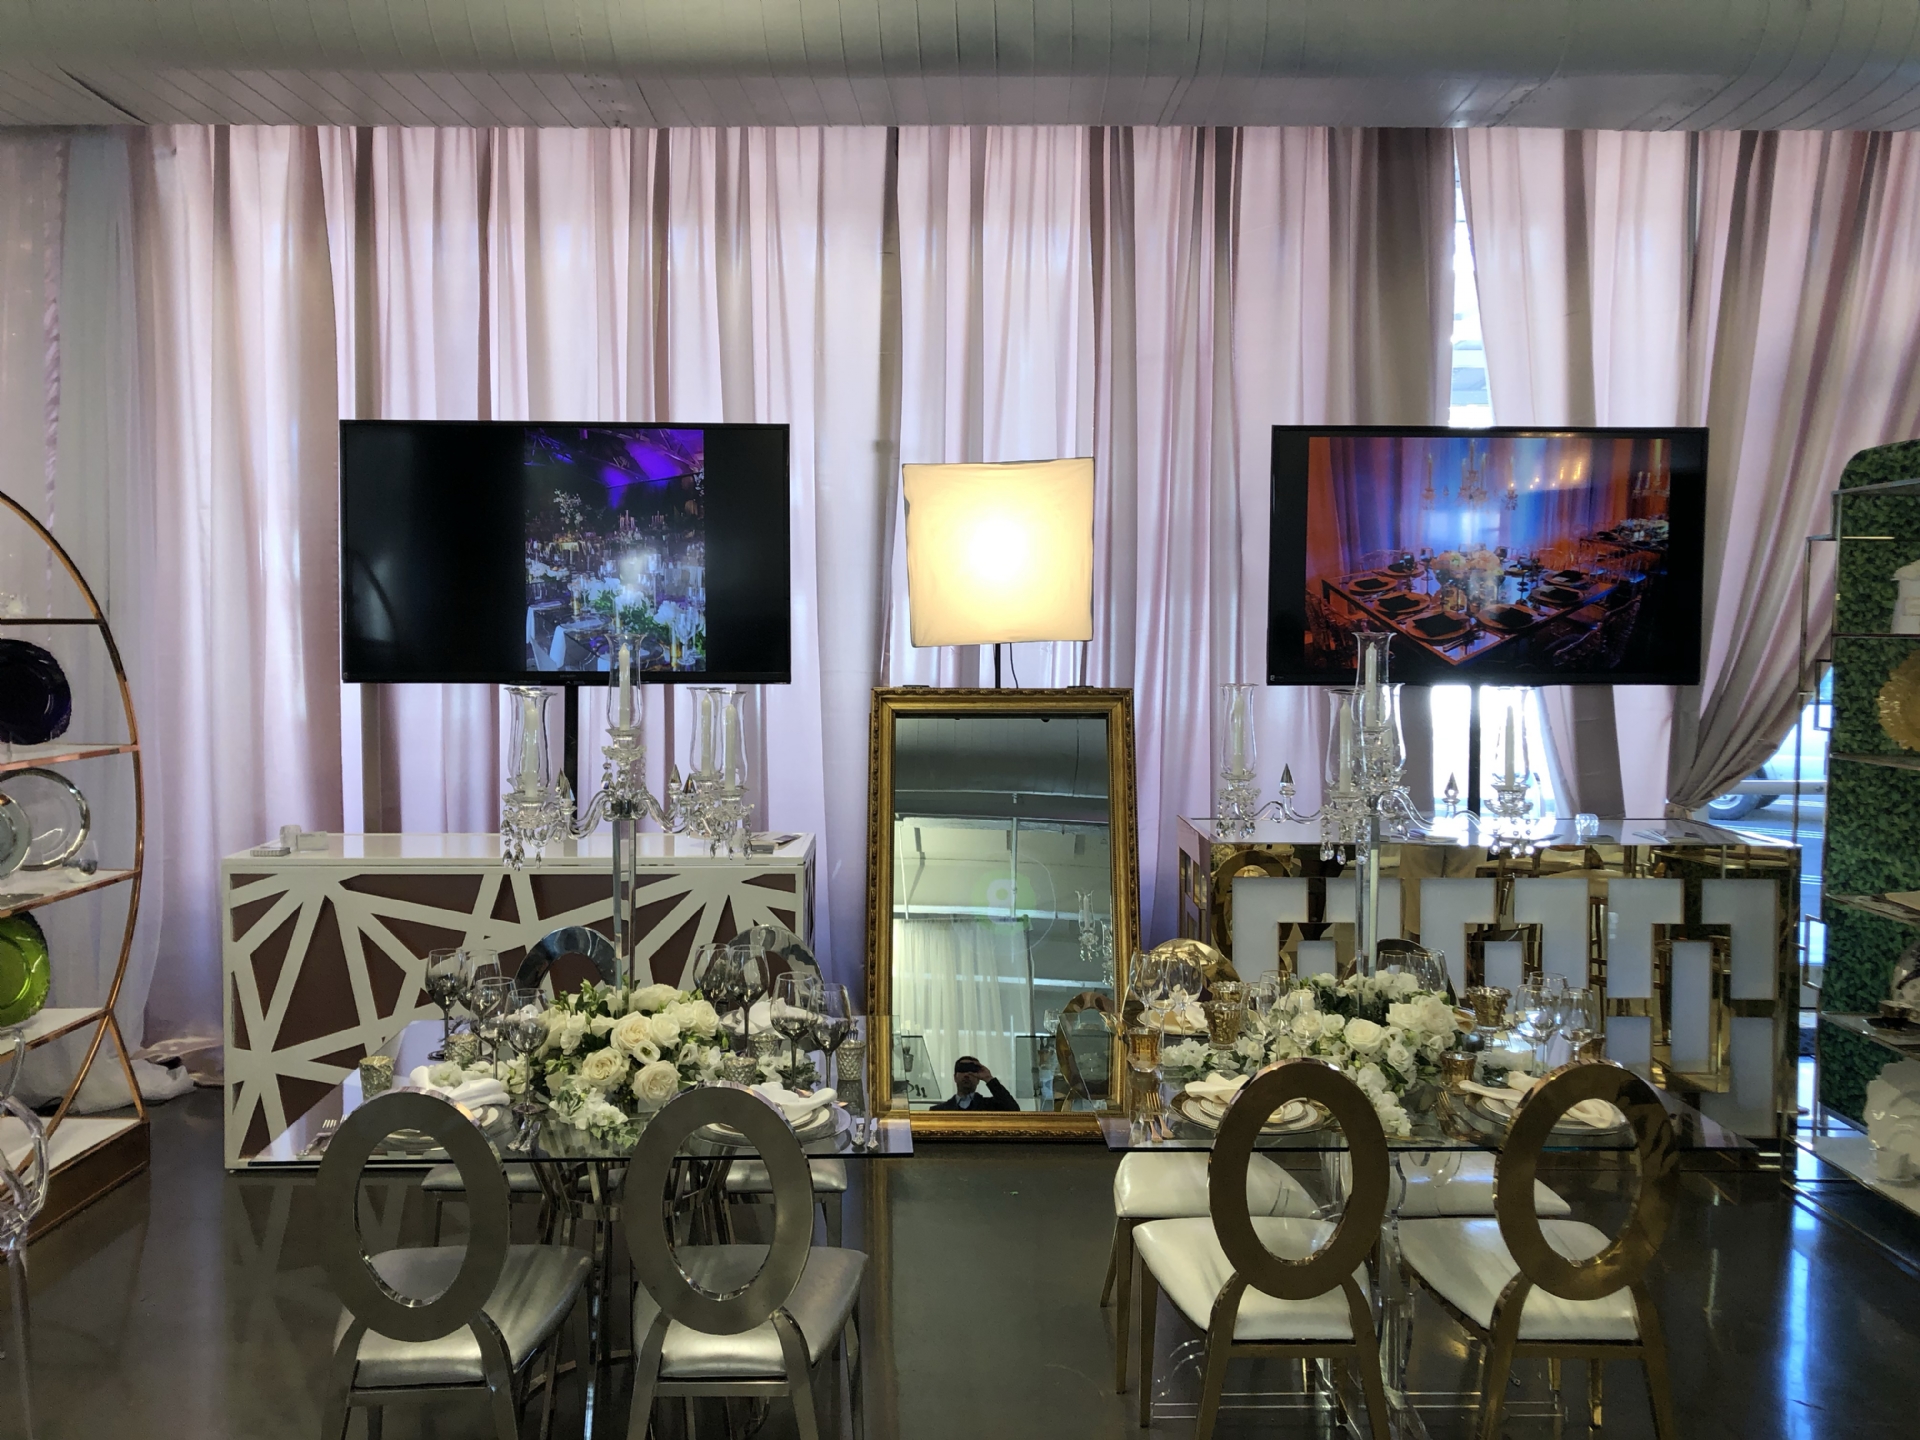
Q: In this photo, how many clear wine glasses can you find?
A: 12